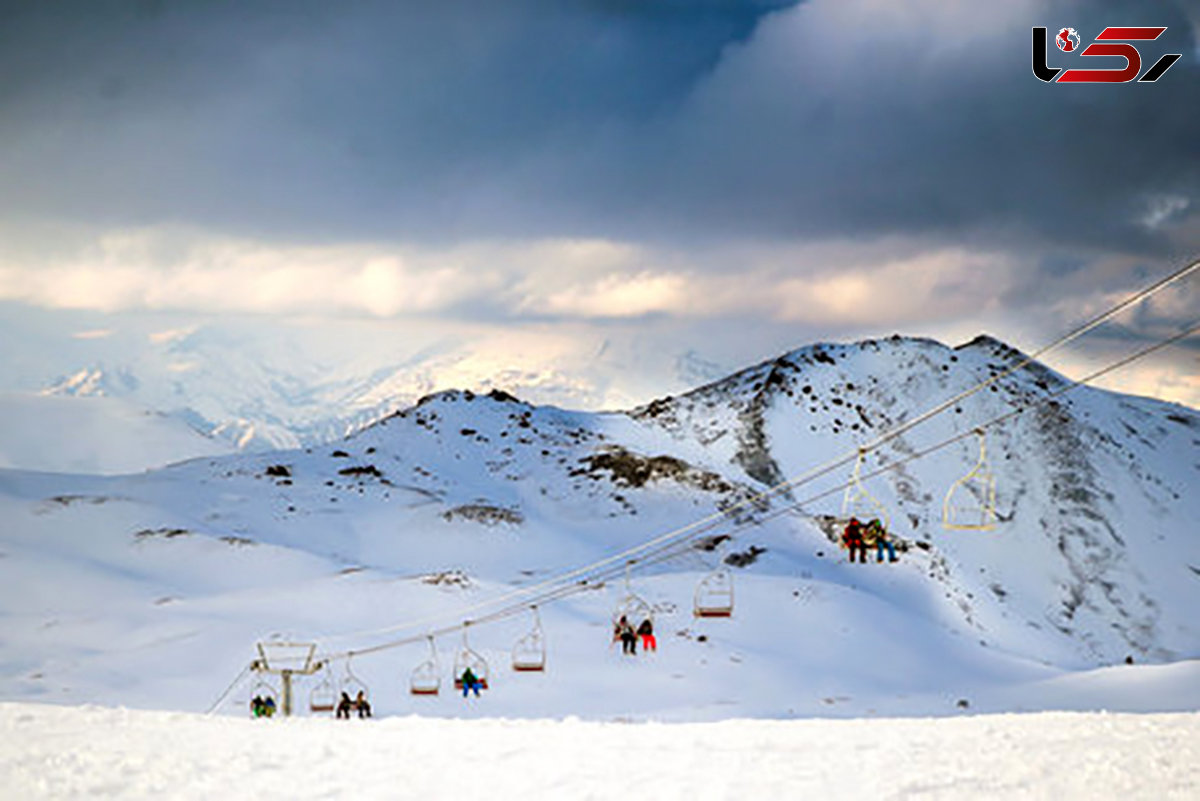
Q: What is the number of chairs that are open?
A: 5